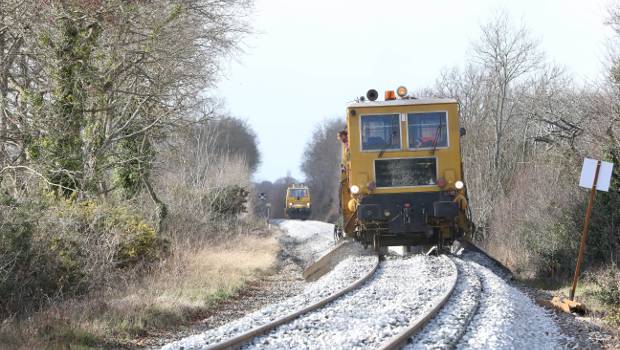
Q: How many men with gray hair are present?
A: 0